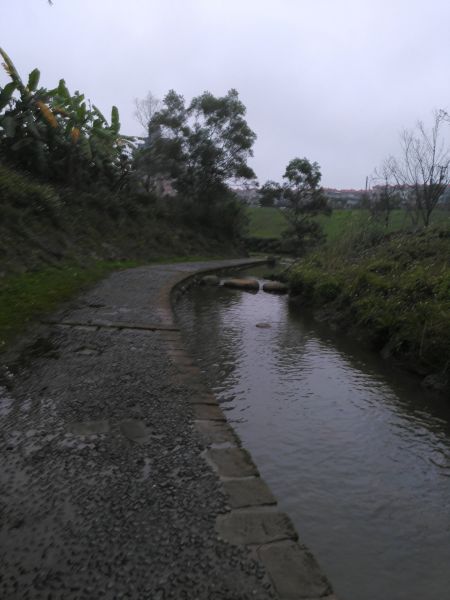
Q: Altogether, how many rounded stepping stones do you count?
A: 3